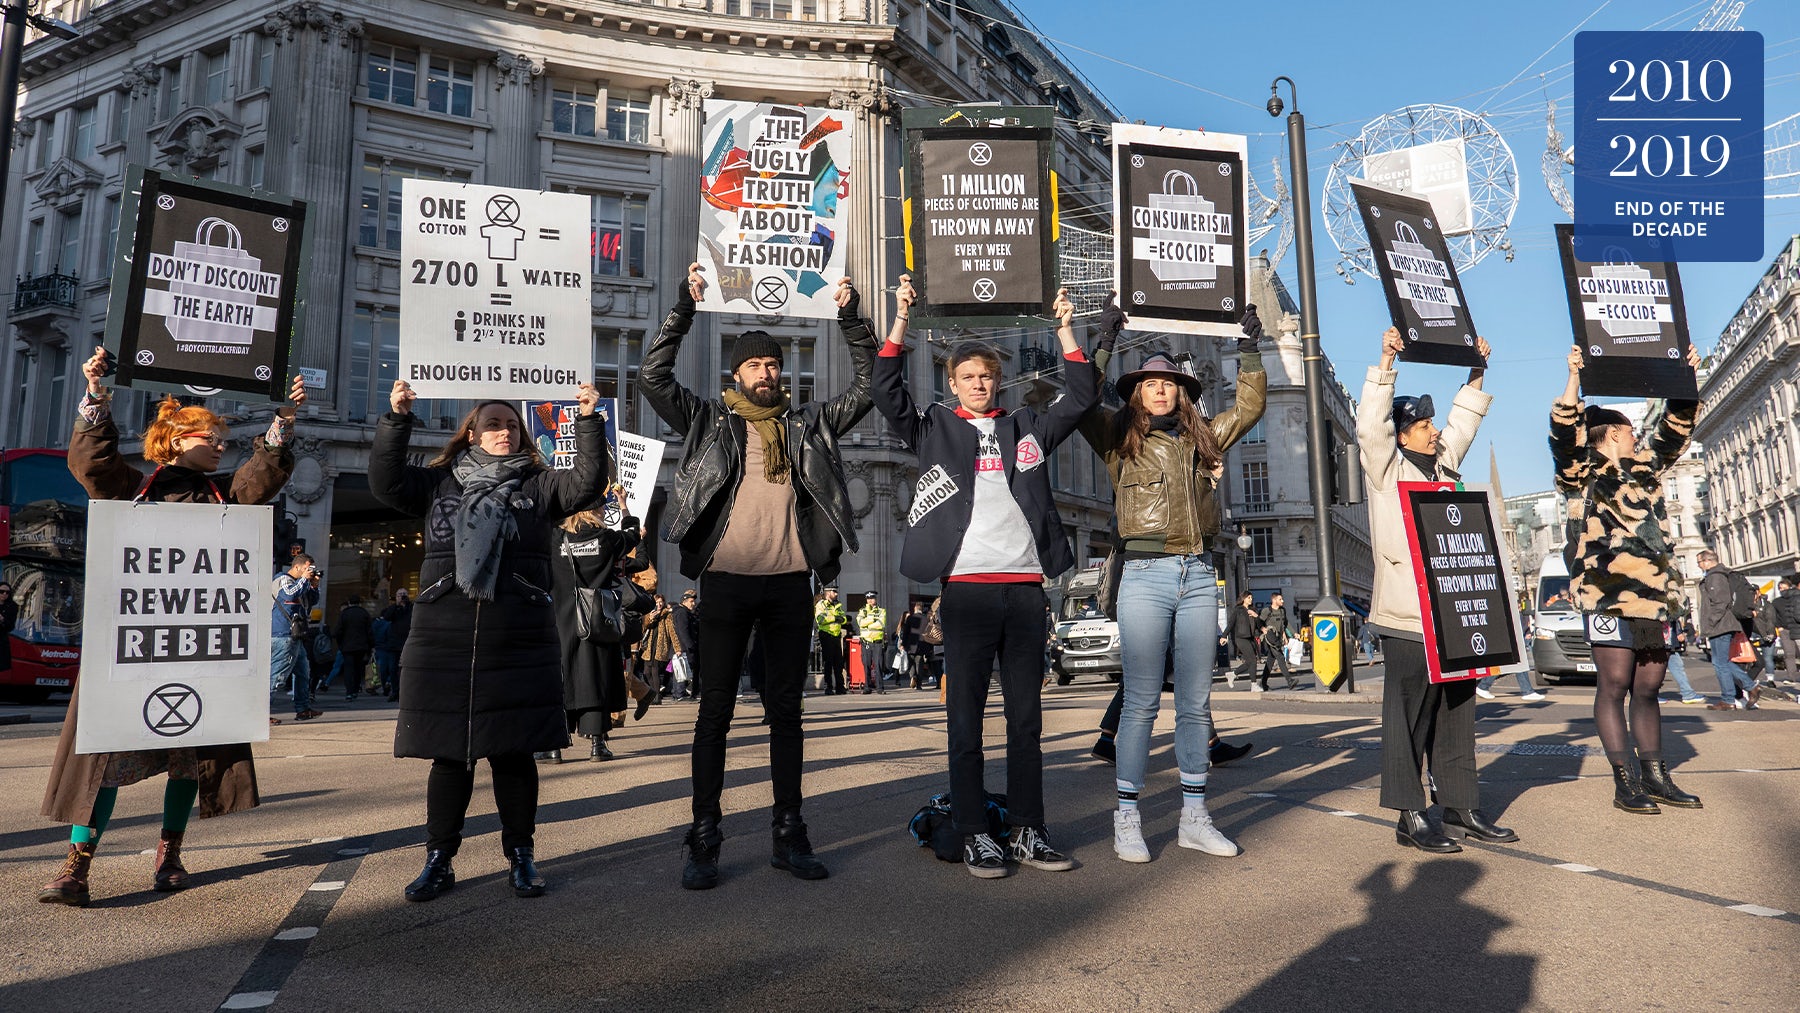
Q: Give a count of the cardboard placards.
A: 11